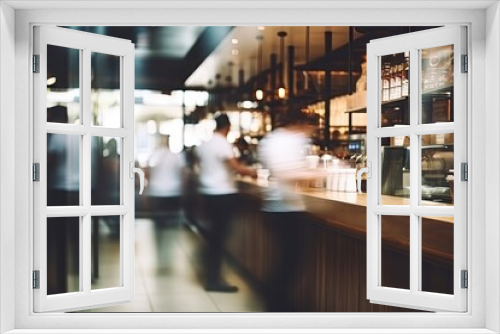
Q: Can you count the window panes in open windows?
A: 12